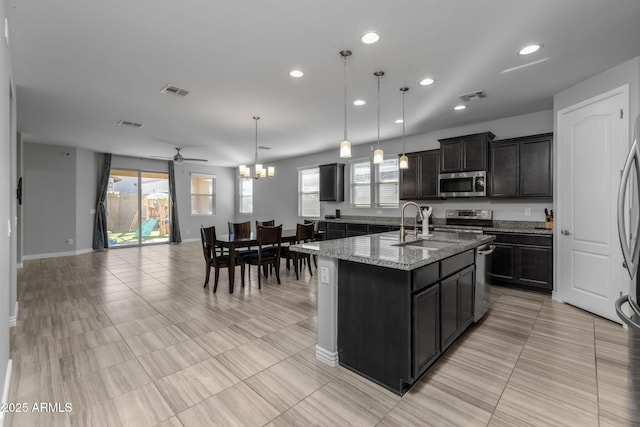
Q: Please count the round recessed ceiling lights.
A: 7